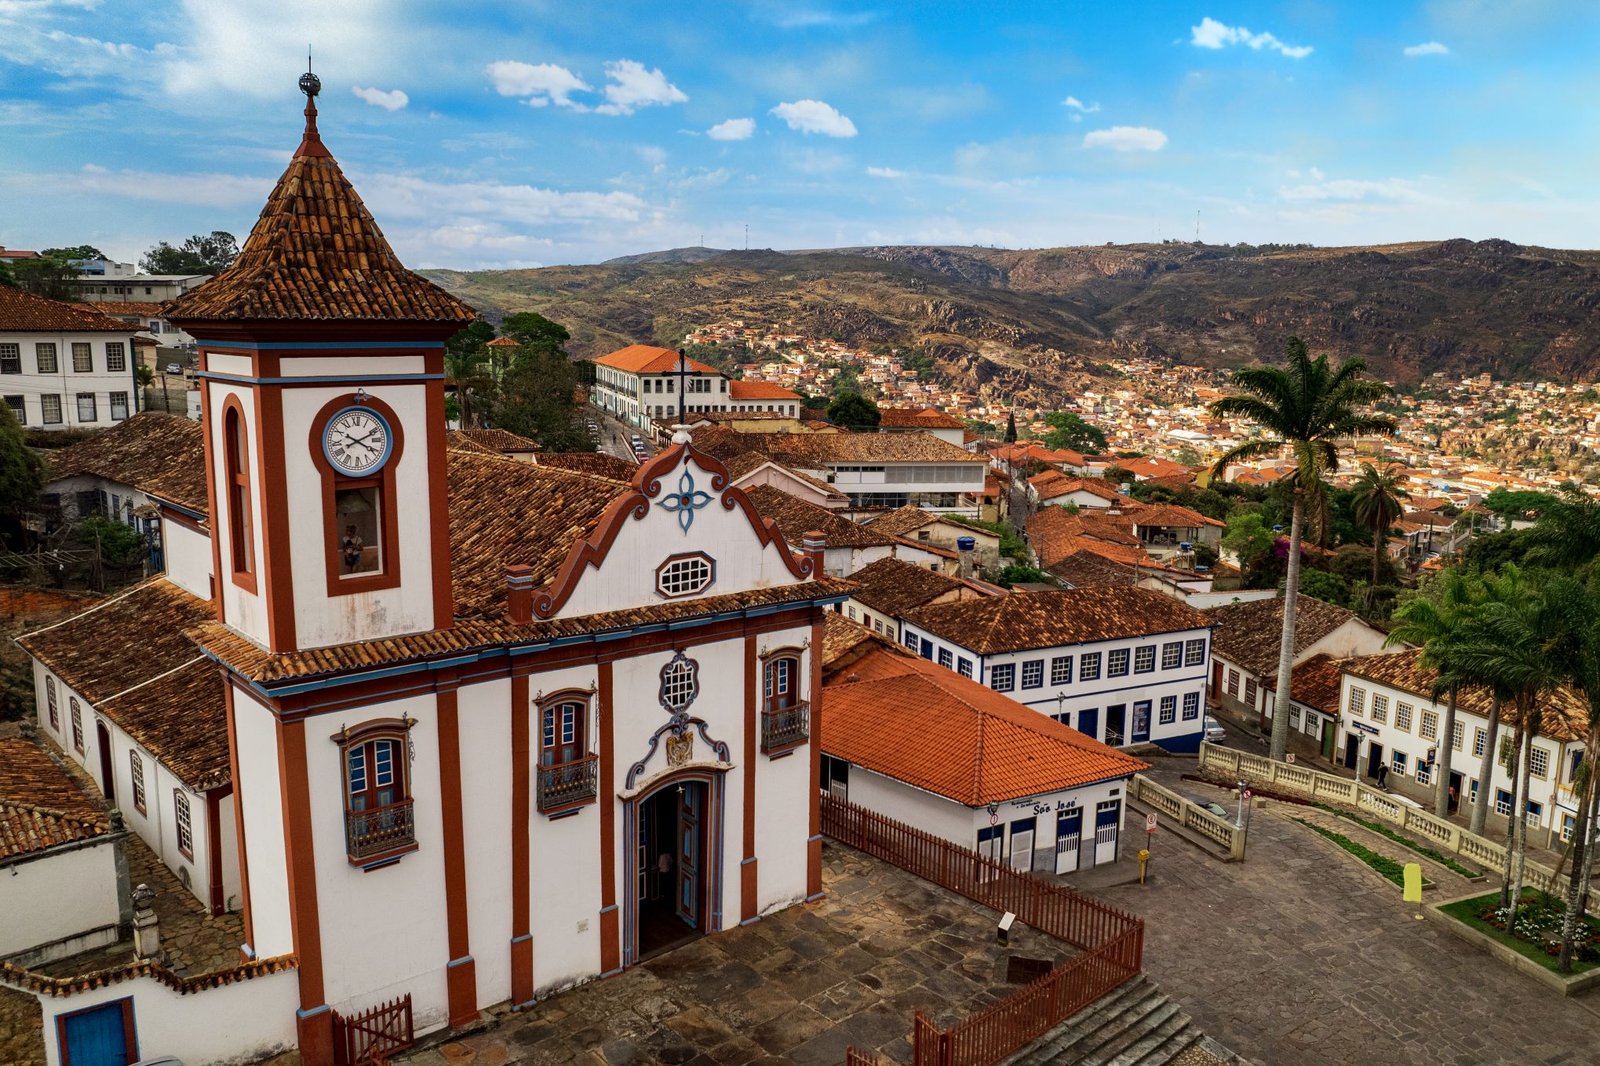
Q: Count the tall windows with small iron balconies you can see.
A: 3